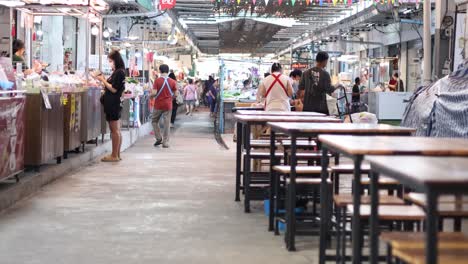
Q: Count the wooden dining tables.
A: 5